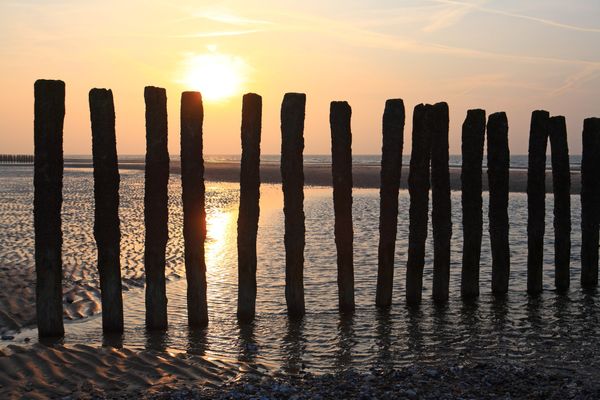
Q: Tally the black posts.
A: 15